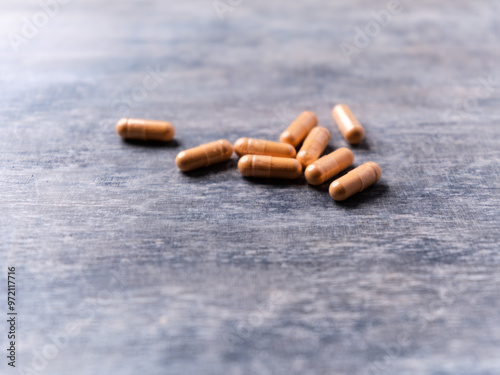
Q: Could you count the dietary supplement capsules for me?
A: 9